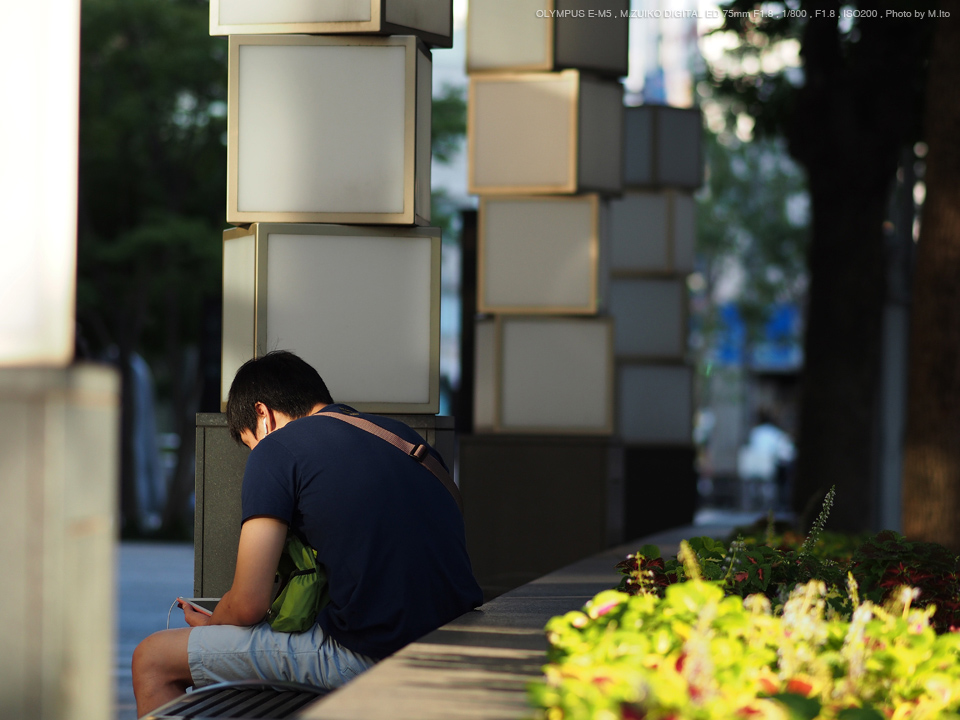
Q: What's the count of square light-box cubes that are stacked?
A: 11